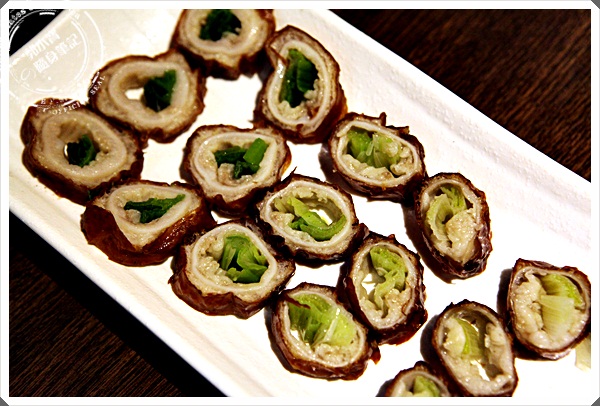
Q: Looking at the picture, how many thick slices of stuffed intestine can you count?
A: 15